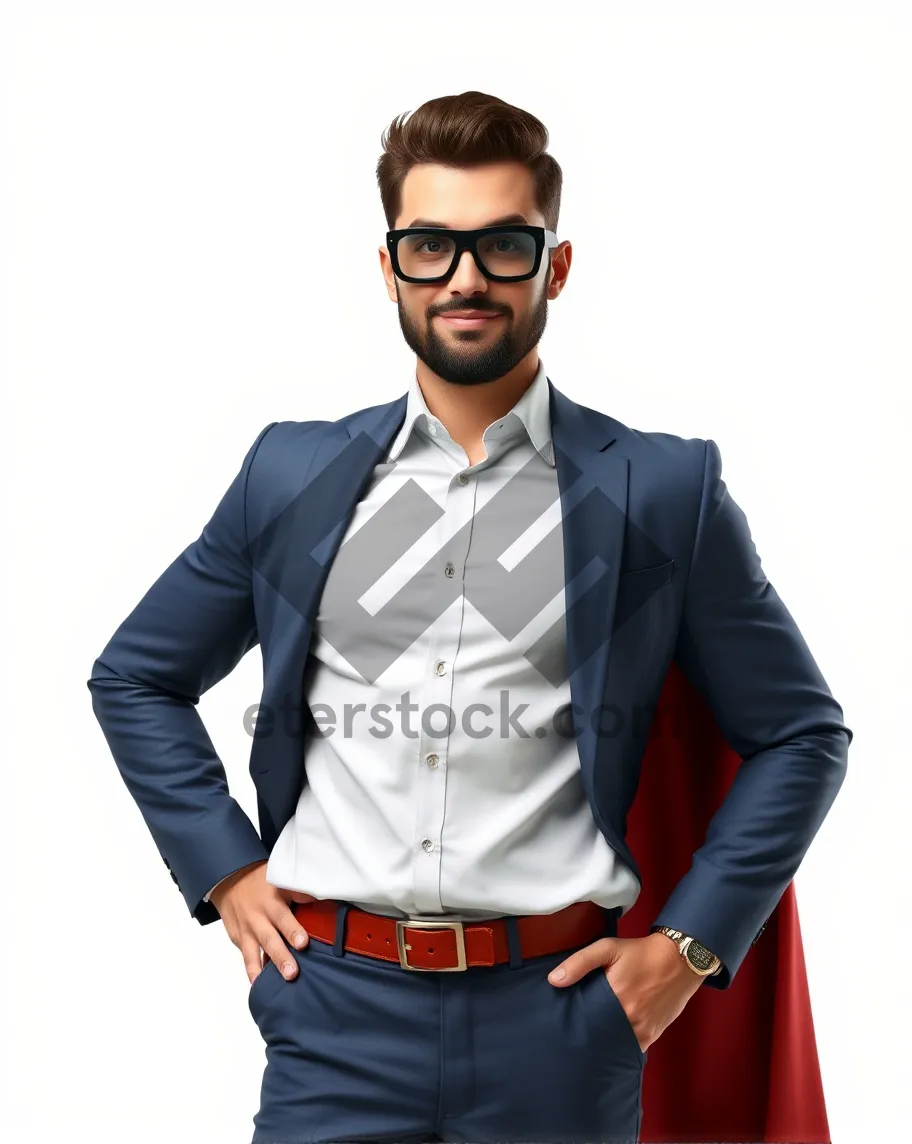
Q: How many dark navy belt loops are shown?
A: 2